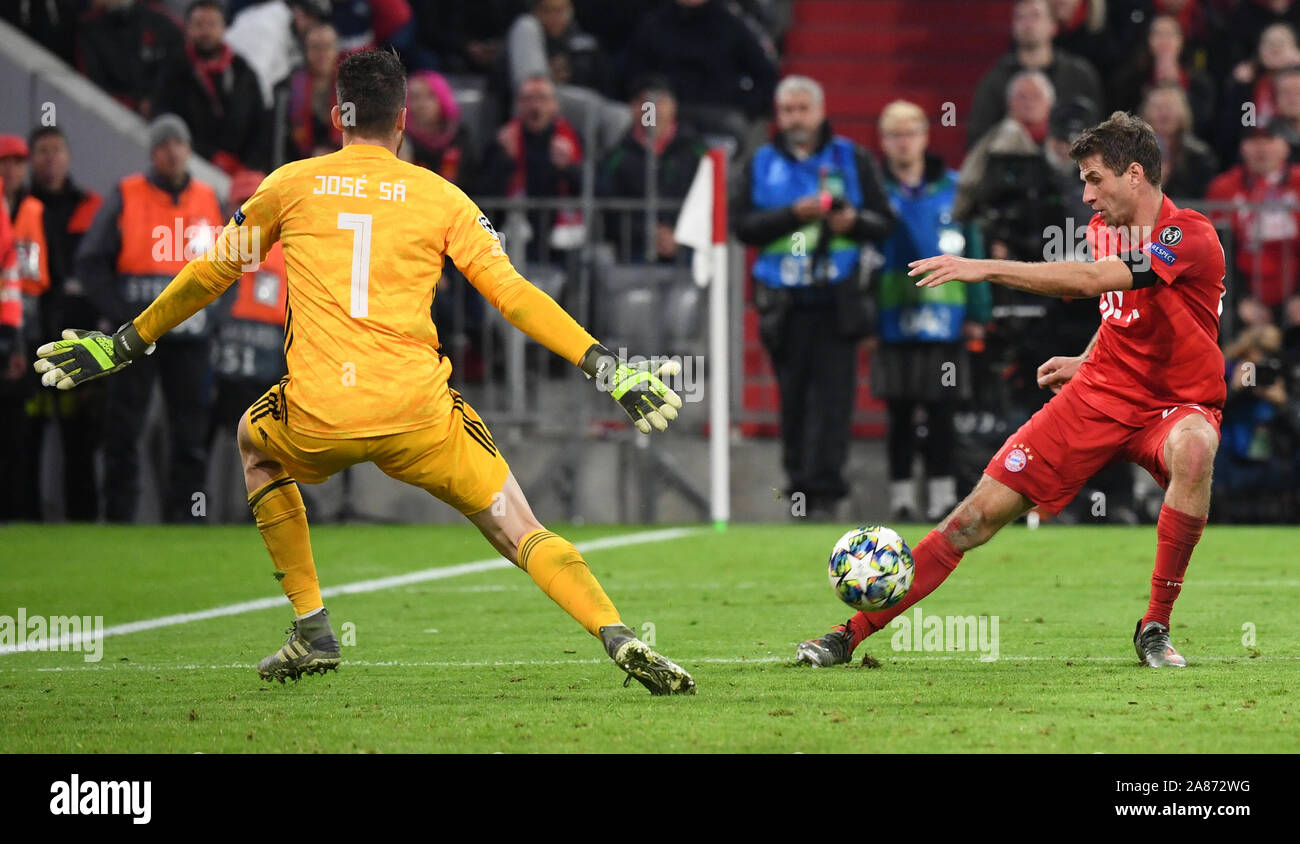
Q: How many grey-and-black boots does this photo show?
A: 4